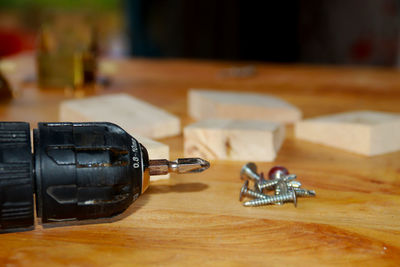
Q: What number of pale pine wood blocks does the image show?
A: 5